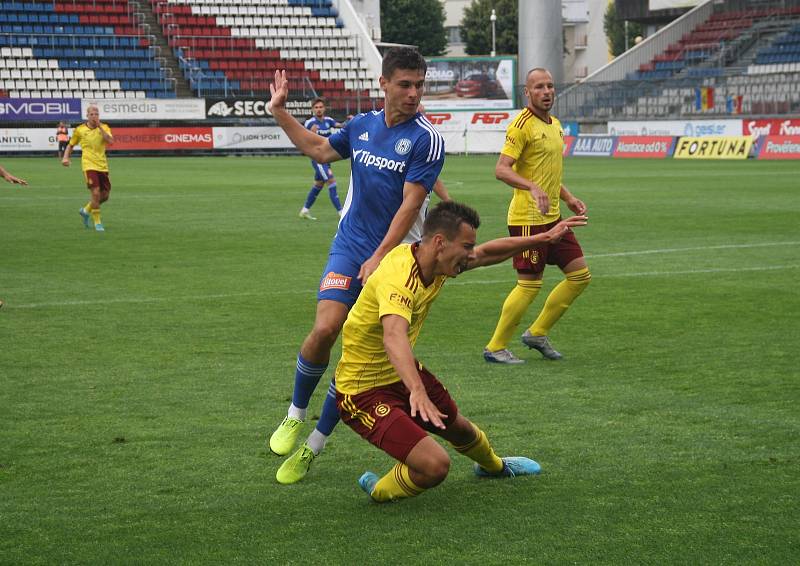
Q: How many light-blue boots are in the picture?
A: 4